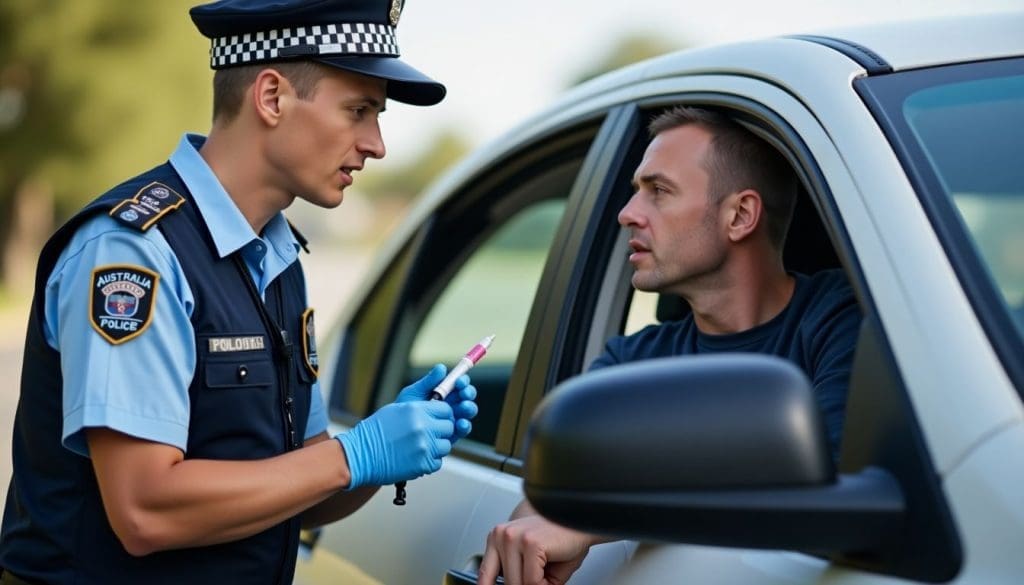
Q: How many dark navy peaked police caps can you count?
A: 1